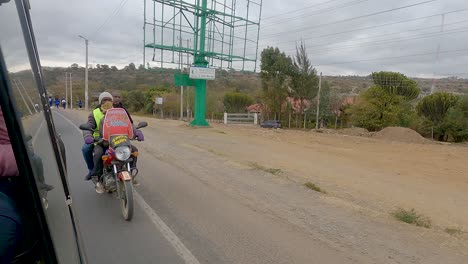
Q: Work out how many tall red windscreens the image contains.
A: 1